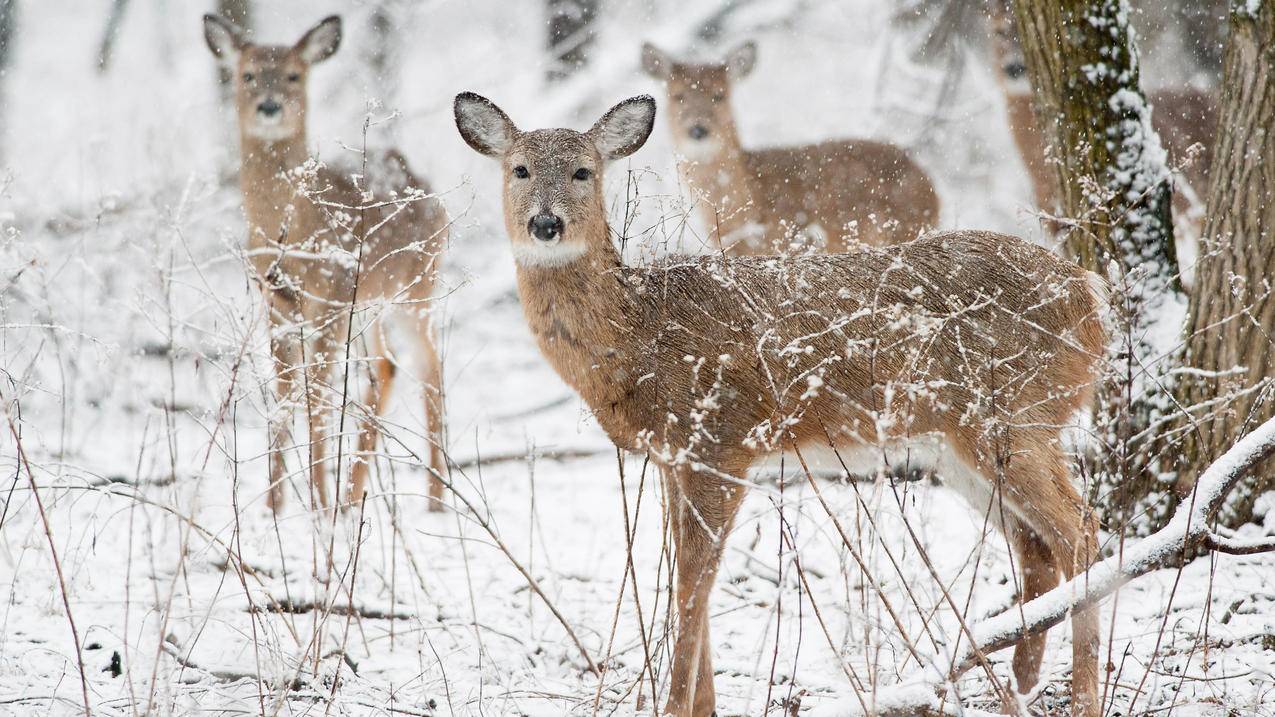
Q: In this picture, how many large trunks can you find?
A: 2